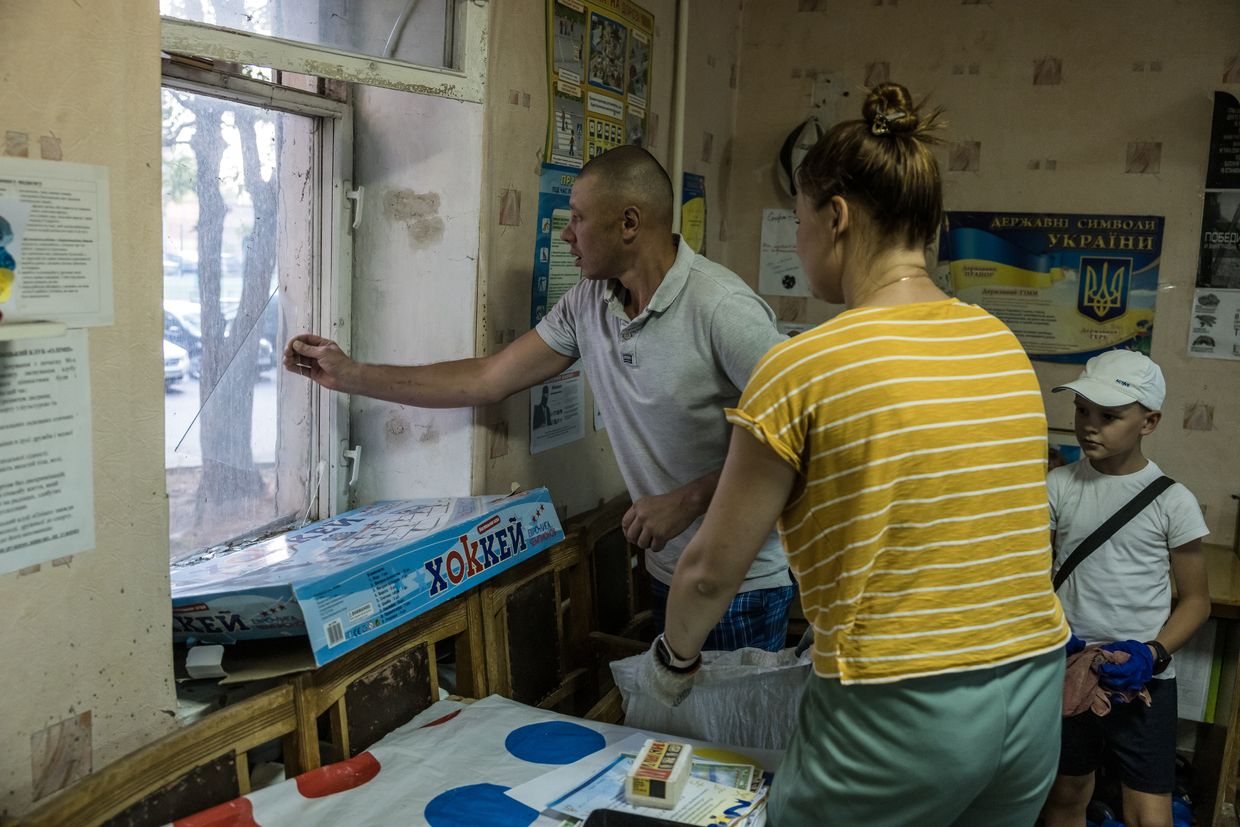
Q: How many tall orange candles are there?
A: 0